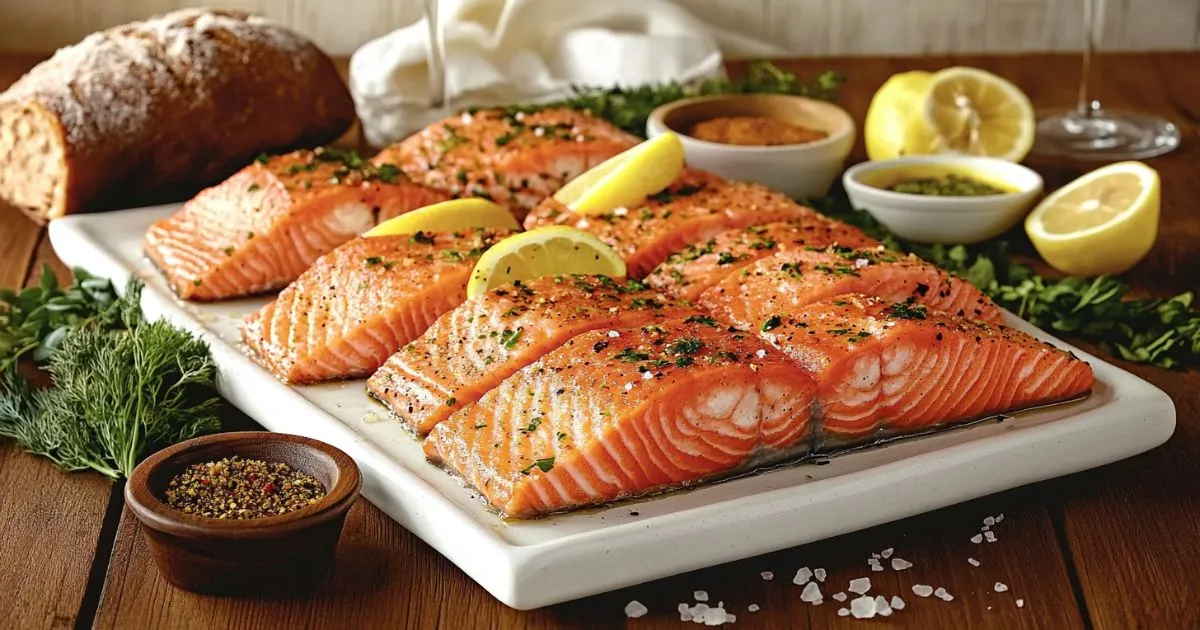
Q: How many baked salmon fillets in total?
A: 9